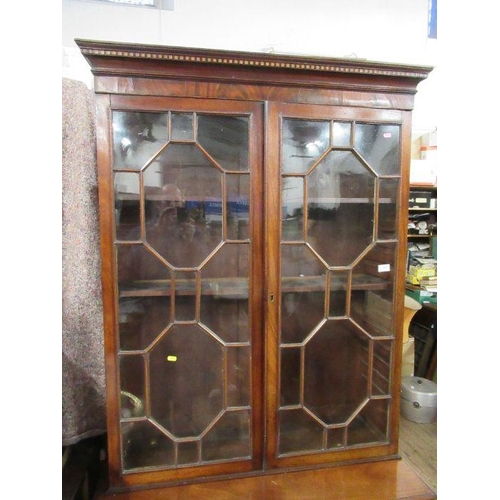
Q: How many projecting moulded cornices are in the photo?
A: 1